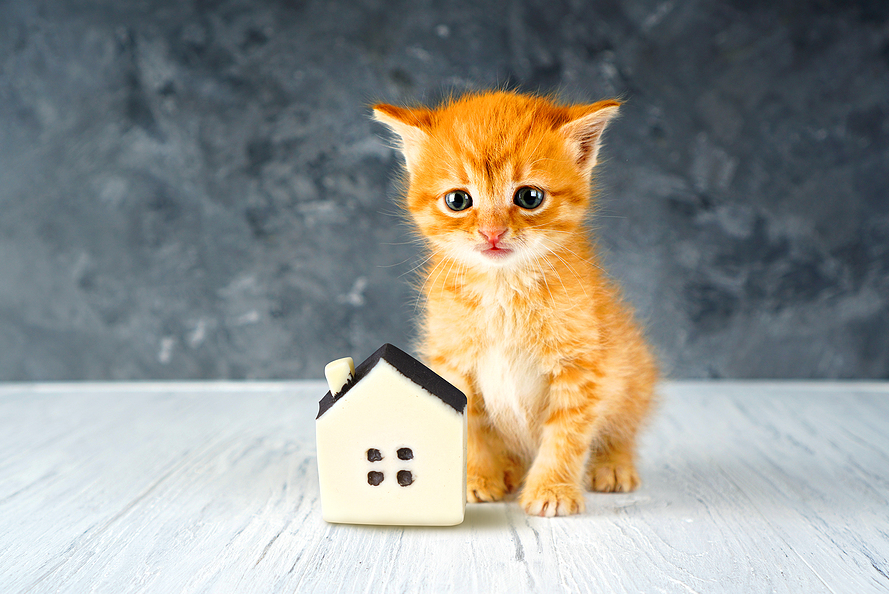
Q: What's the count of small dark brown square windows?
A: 4